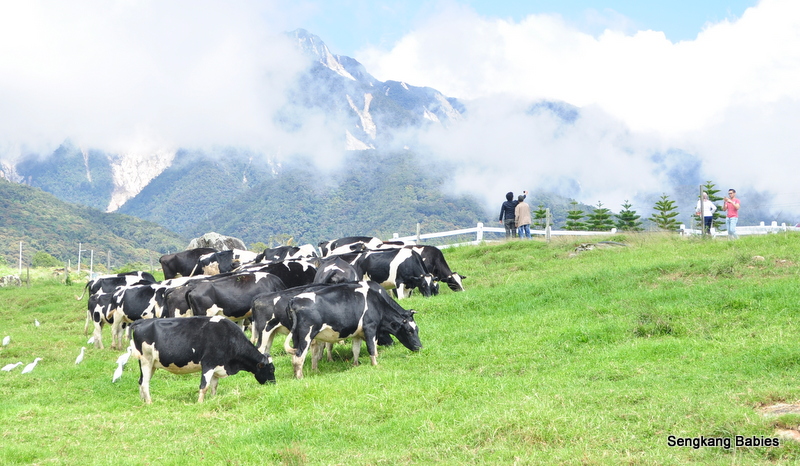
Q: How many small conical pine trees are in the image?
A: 6